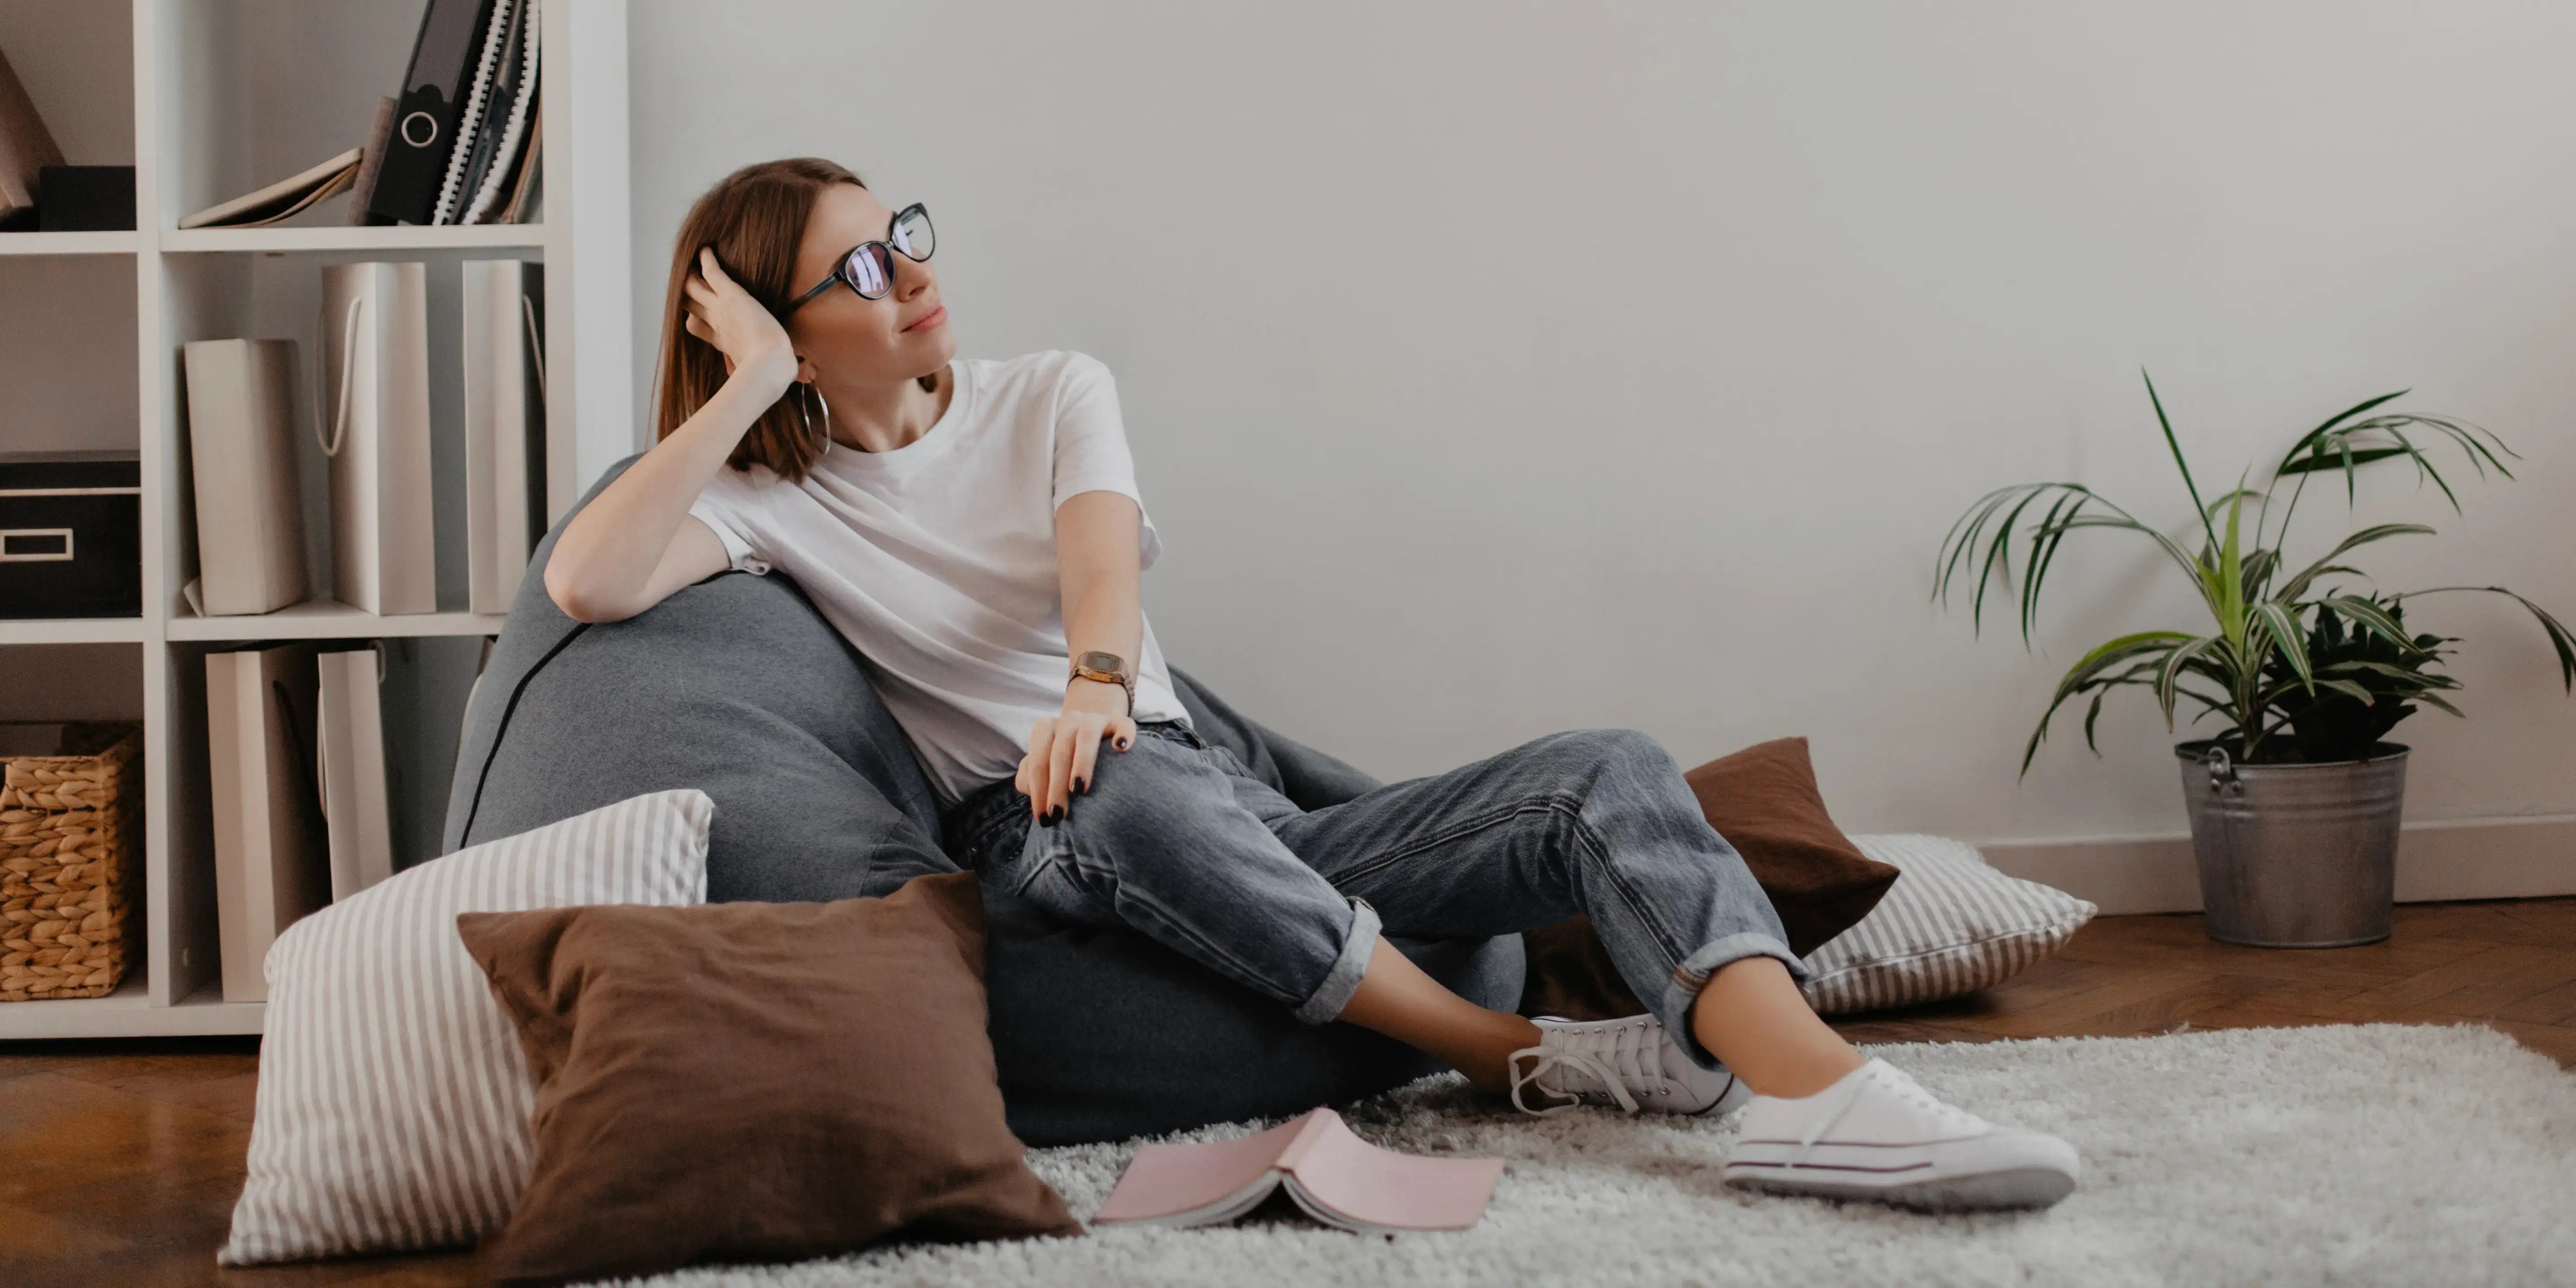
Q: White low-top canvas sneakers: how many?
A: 2